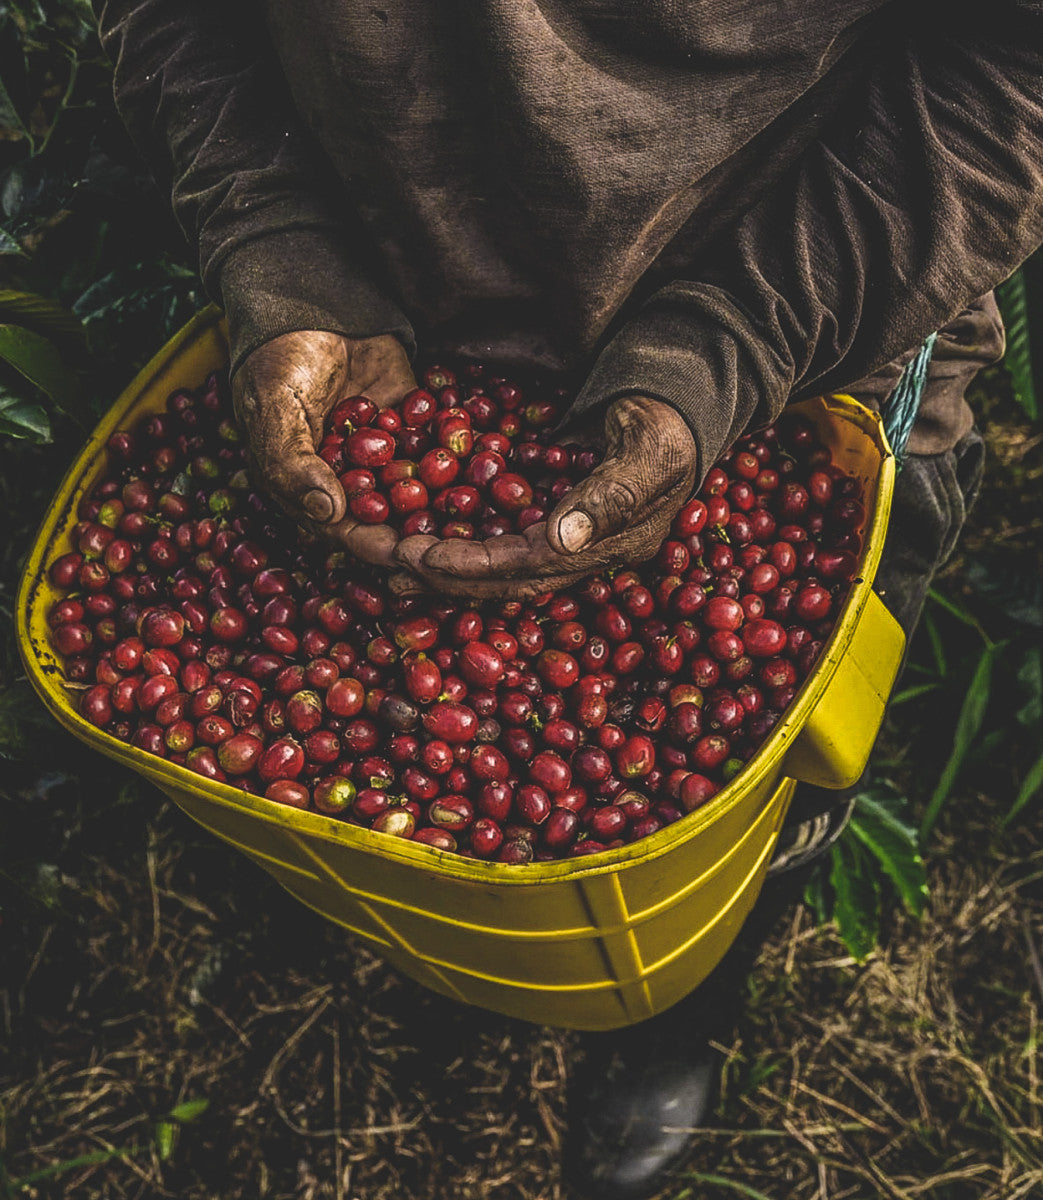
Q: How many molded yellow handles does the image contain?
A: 1